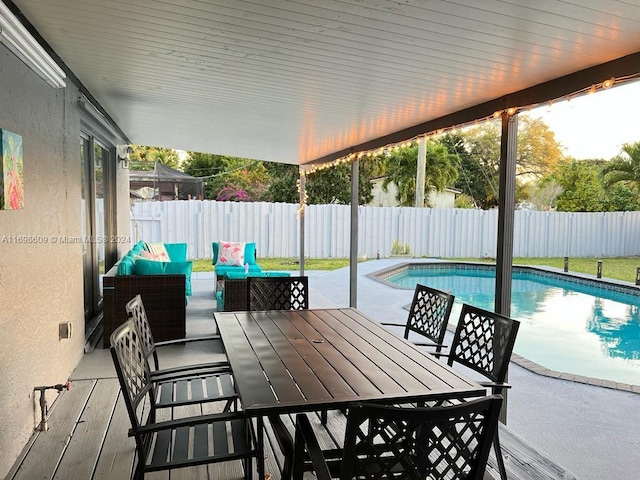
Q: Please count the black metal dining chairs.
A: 6